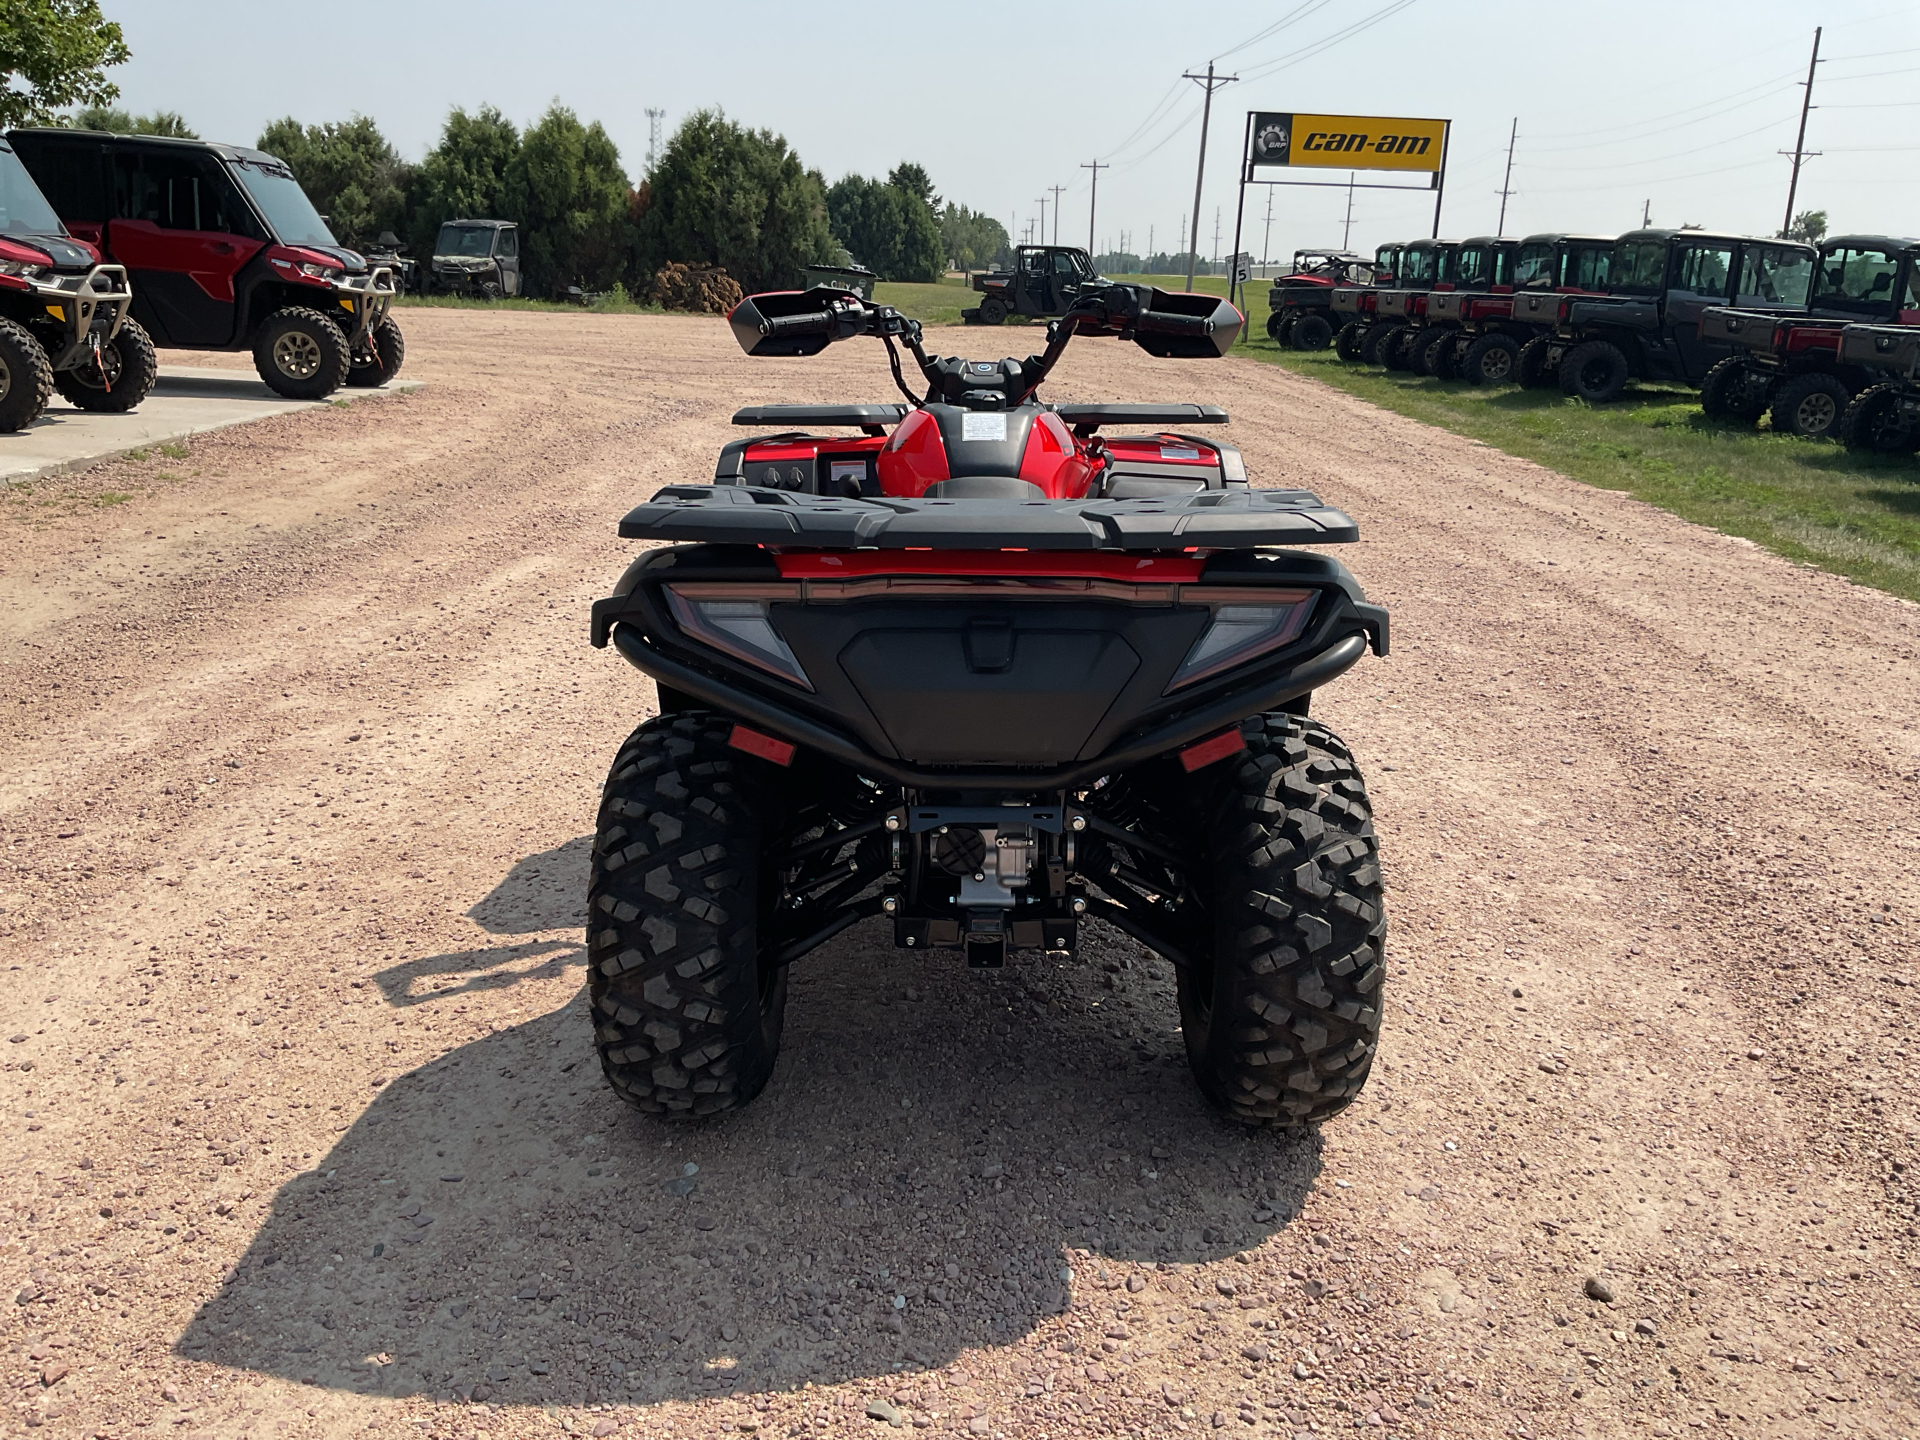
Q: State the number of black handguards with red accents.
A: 2